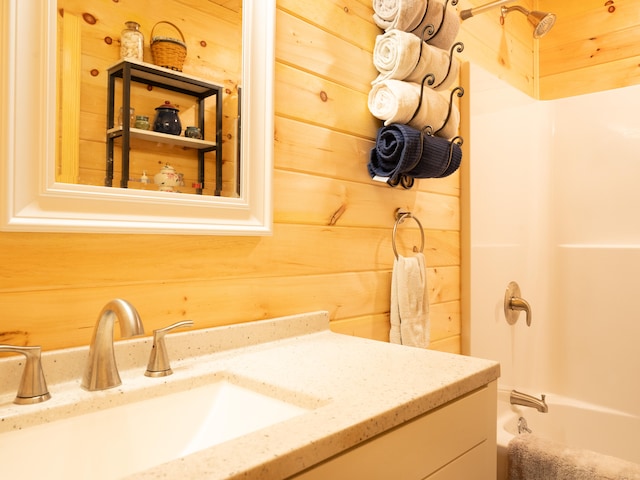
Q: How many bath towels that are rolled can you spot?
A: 4